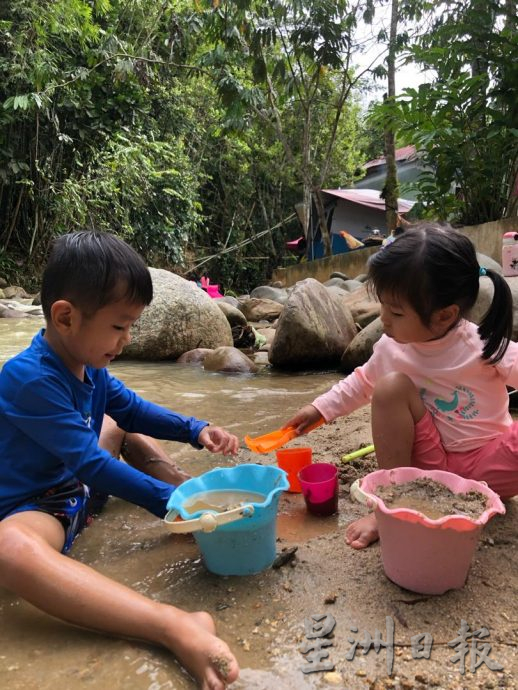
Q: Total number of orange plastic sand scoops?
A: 1